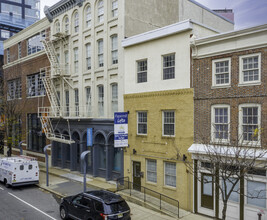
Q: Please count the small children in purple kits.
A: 0